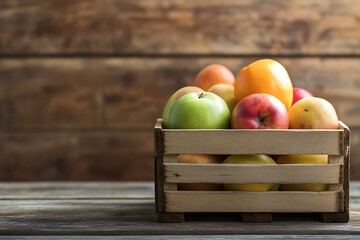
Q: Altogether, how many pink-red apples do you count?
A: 2